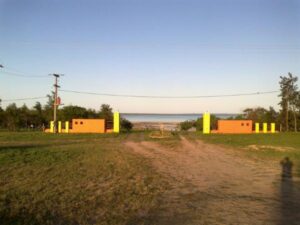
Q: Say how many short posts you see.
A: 6